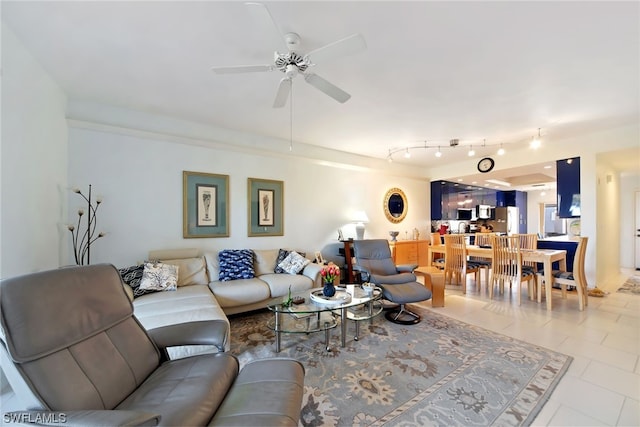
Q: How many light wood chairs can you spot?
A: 6